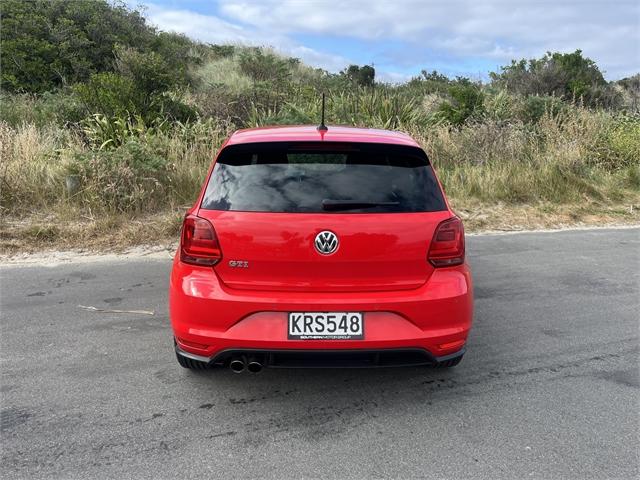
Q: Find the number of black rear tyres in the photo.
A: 2